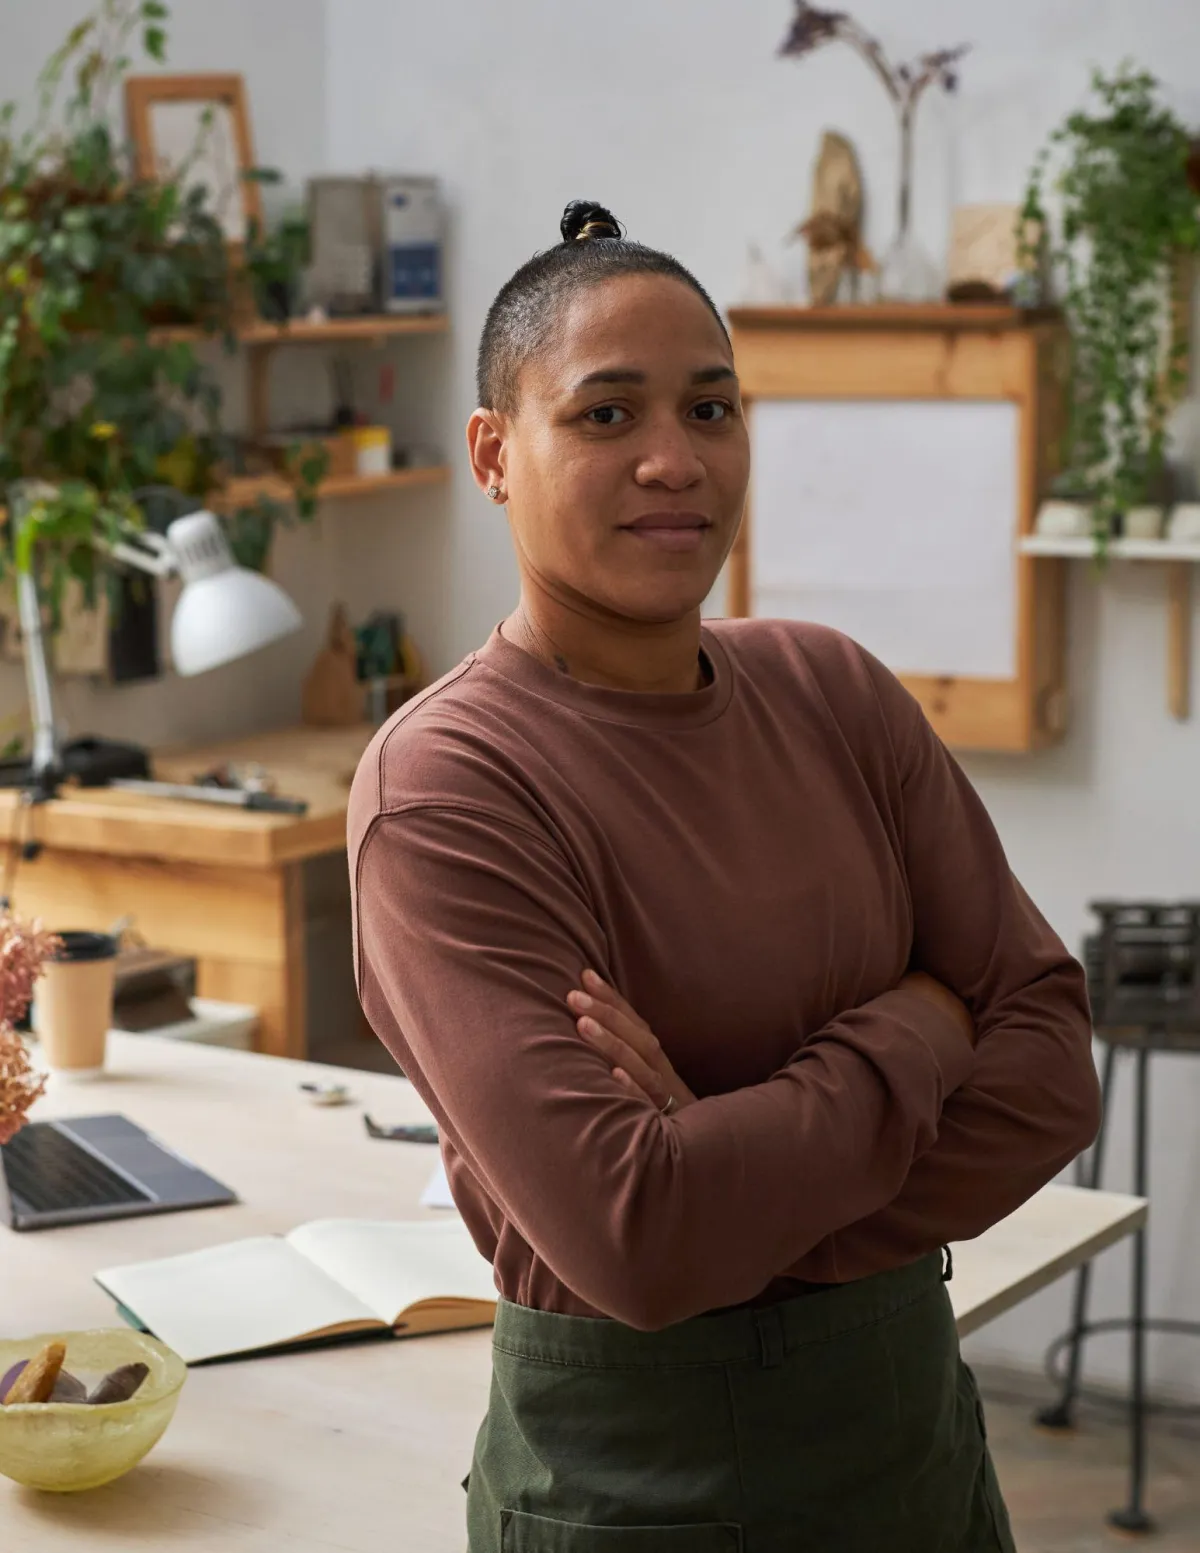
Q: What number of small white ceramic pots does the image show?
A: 3